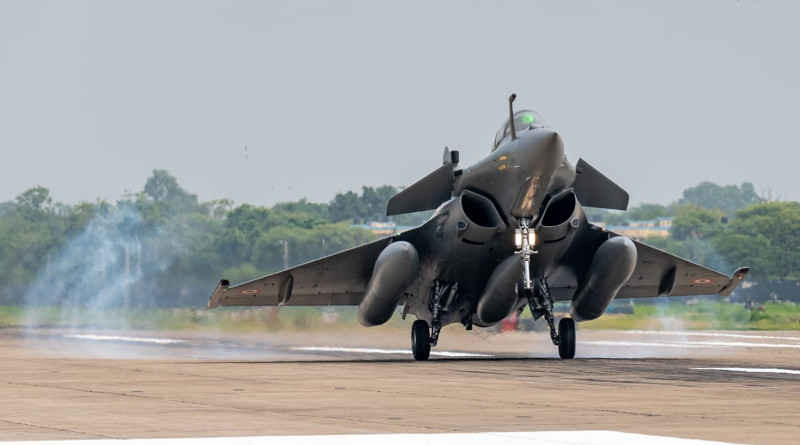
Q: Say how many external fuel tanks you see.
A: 3